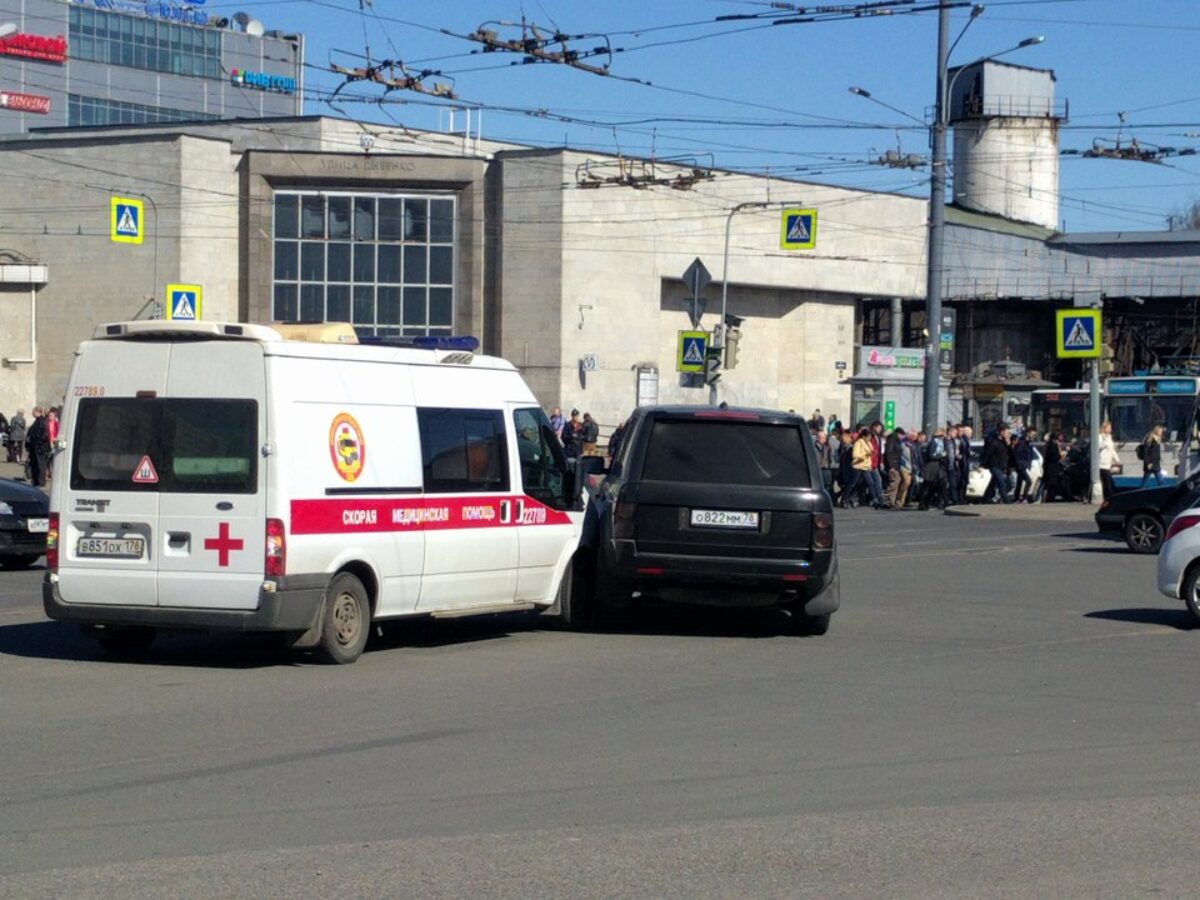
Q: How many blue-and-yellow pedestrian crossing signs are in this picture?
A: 5